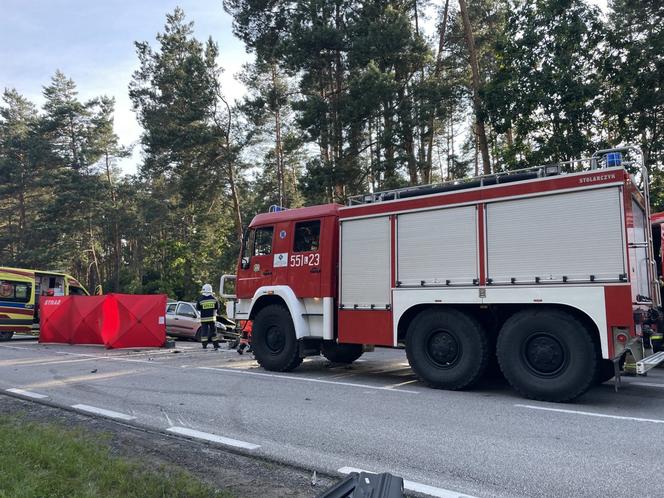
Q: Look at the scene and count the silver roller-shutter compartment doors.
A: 3